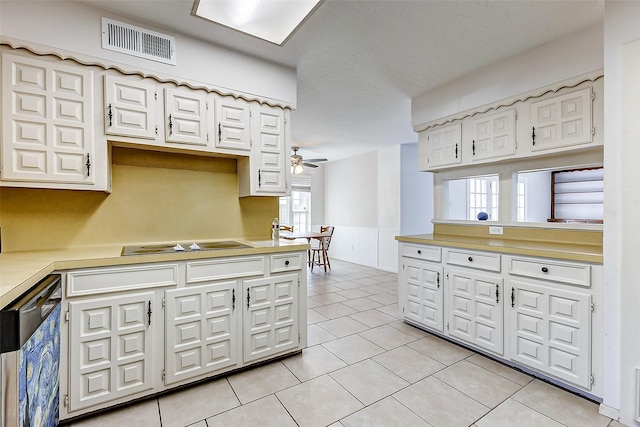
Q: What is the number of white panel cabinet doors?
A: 14